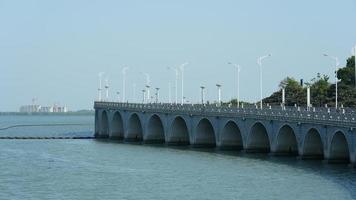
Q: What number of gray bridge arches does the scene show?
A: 11